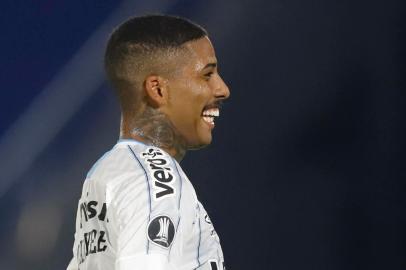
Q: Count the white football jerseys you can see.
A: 1